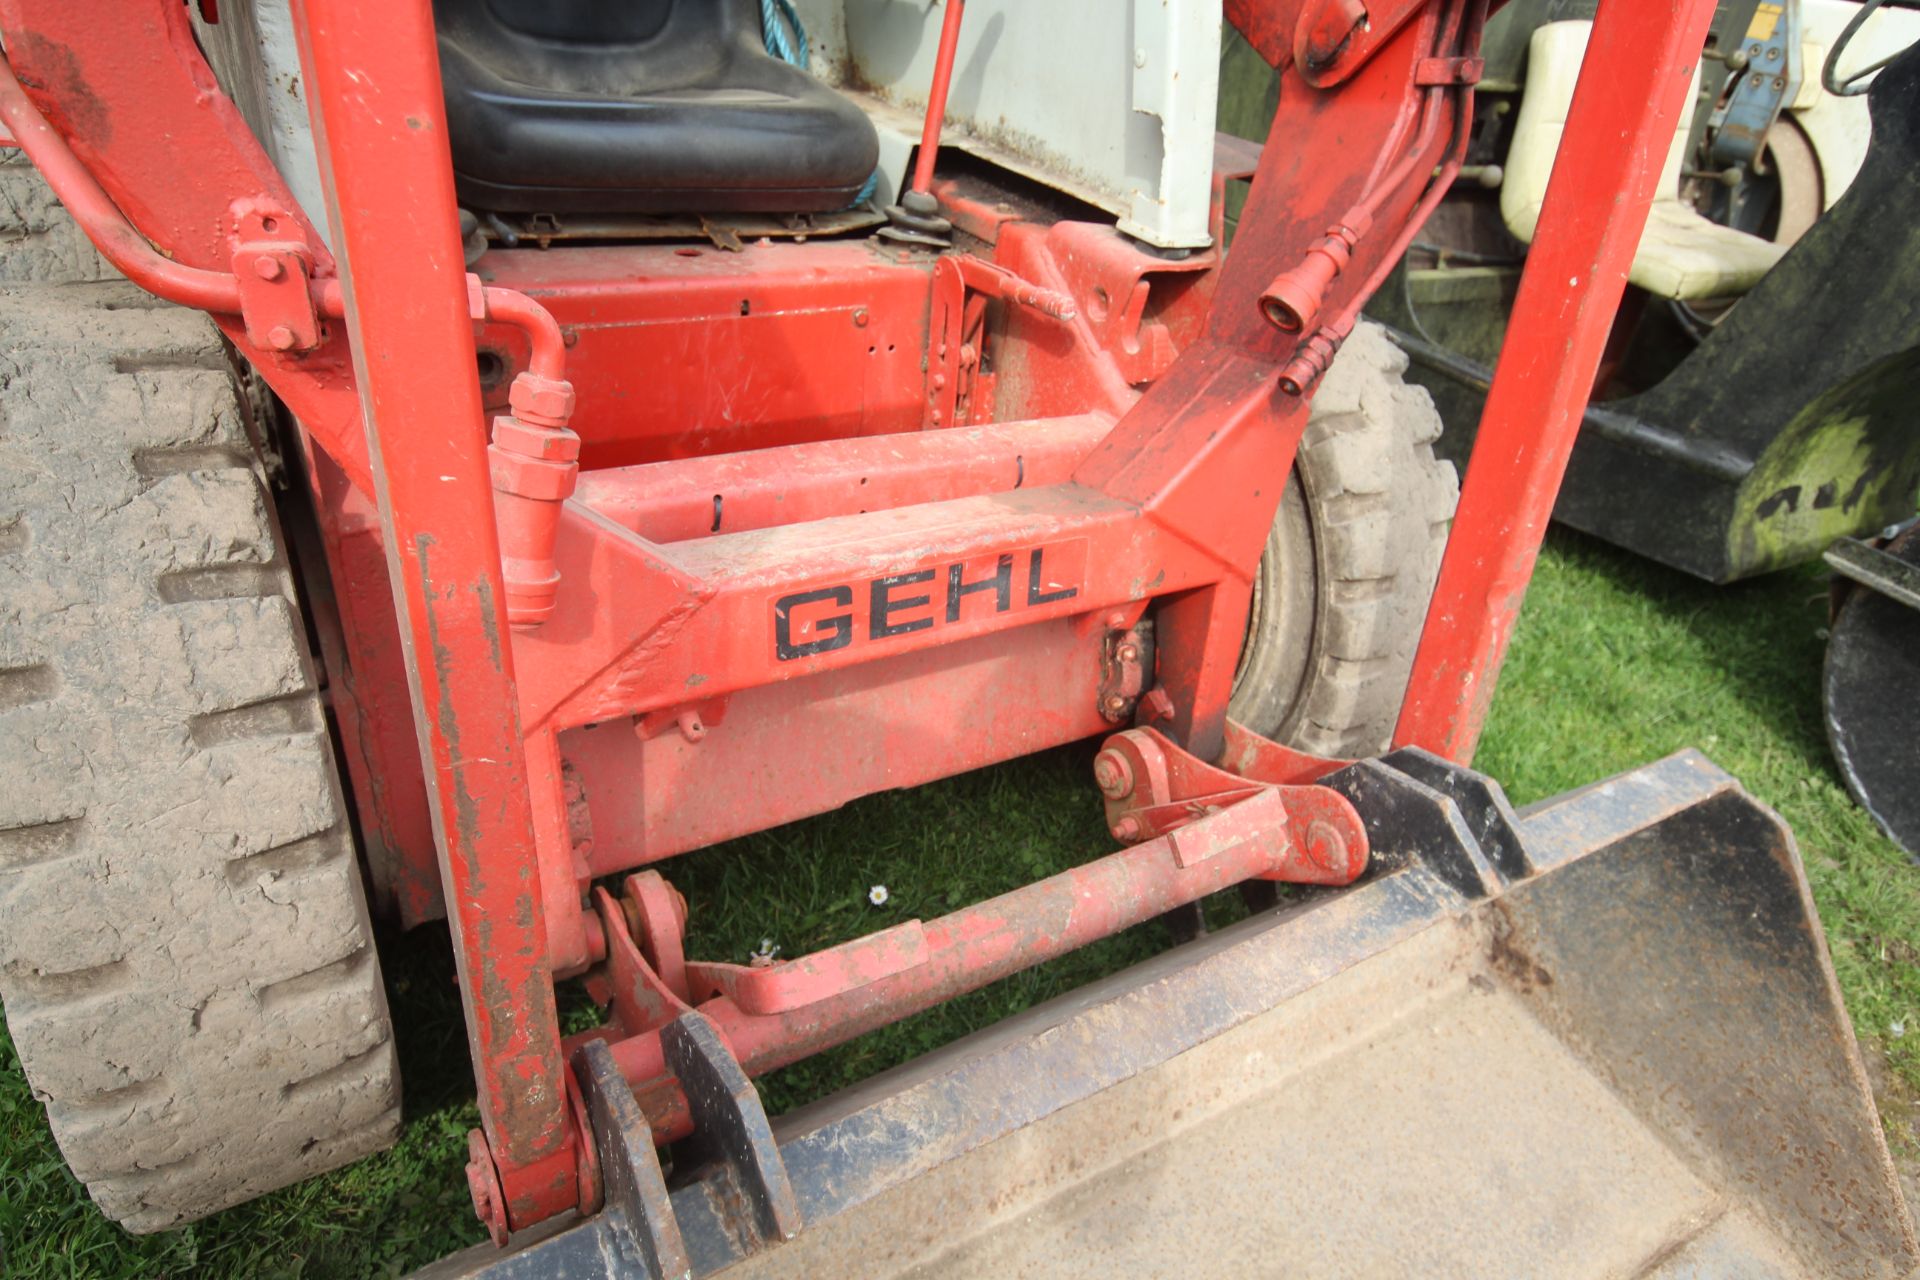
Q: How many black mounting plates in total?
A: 4